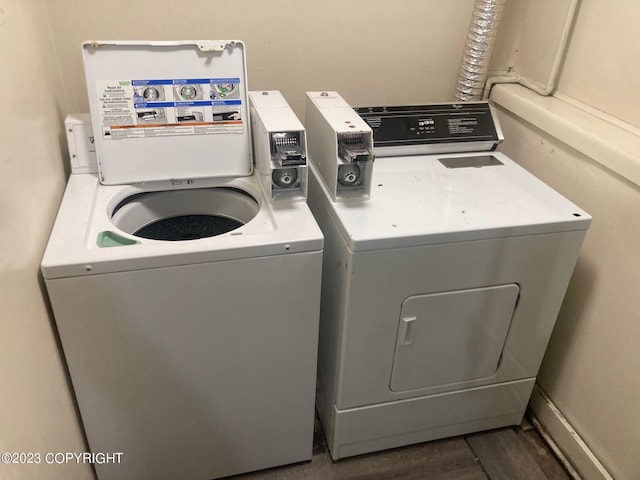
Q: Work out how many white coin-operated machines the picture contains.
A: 2